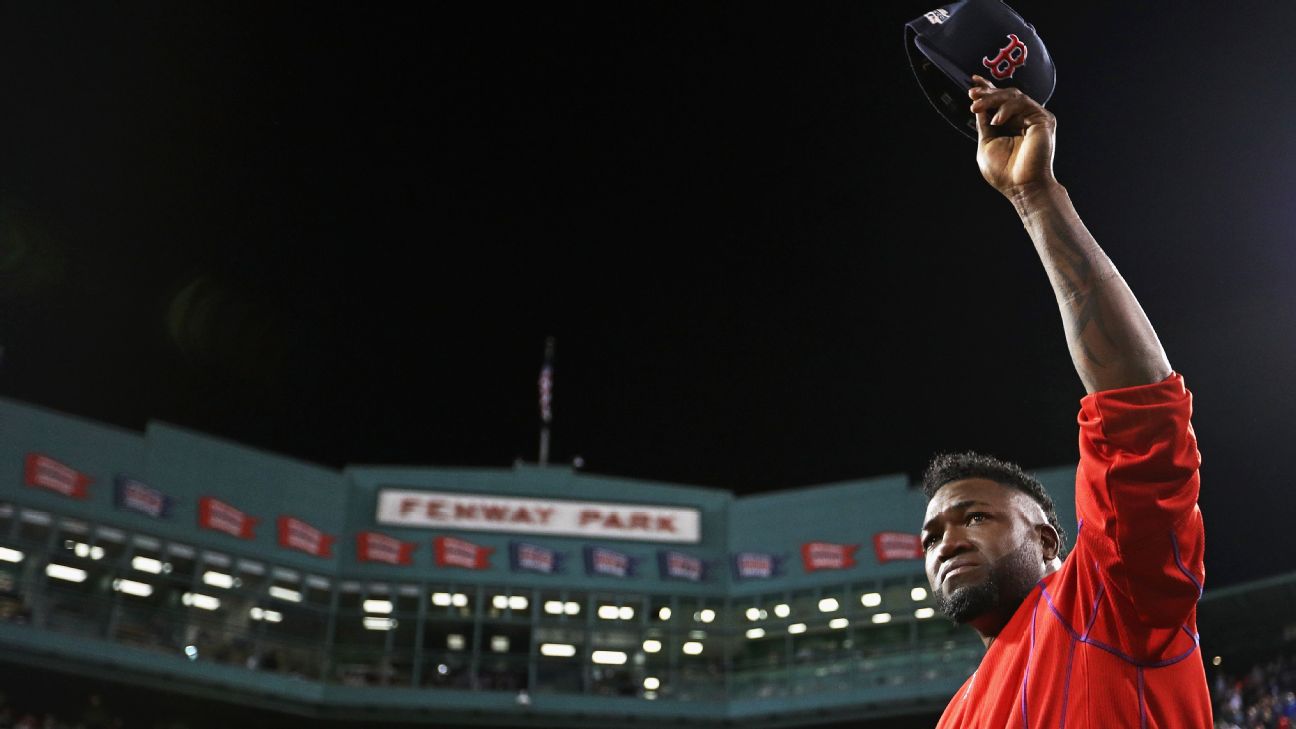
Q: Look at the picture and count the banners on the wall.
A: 12